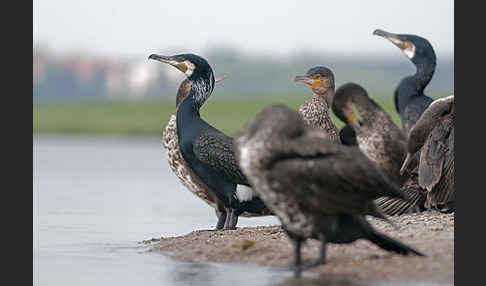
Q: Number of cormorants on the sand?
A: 7